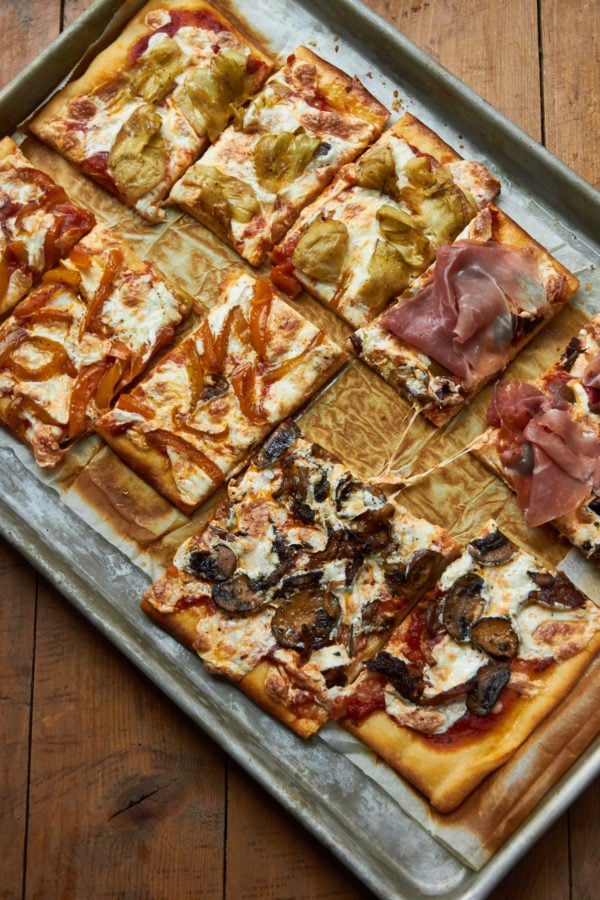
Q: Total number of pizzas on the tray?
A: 10